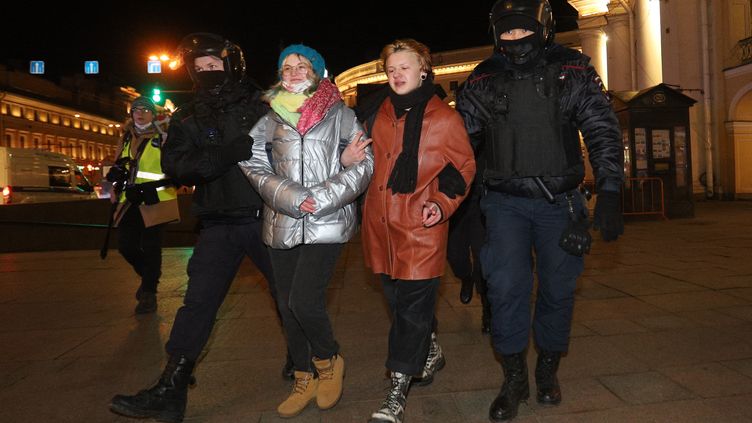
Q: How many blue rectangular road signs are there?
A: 3